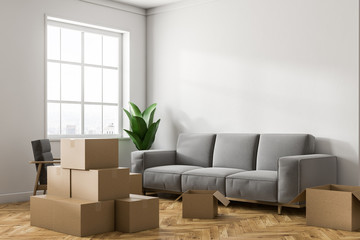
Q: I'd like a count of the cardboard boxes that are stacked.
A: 6